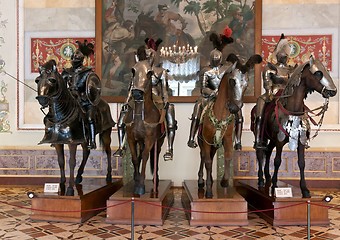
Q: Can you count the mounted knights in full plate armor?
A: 4